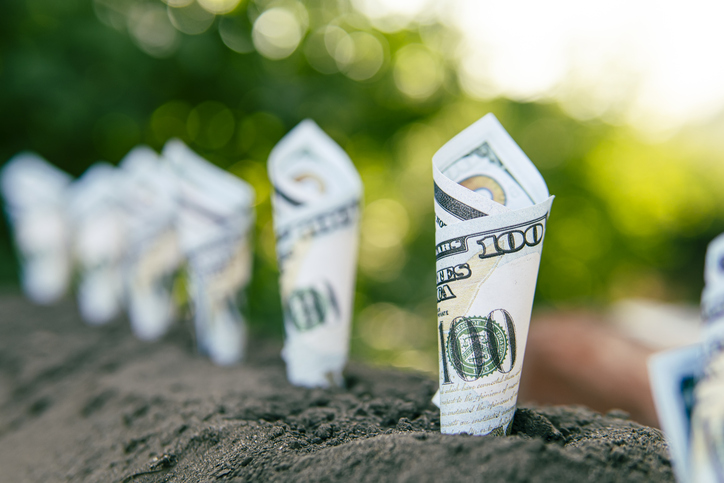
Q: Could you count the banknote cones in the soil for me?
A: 7